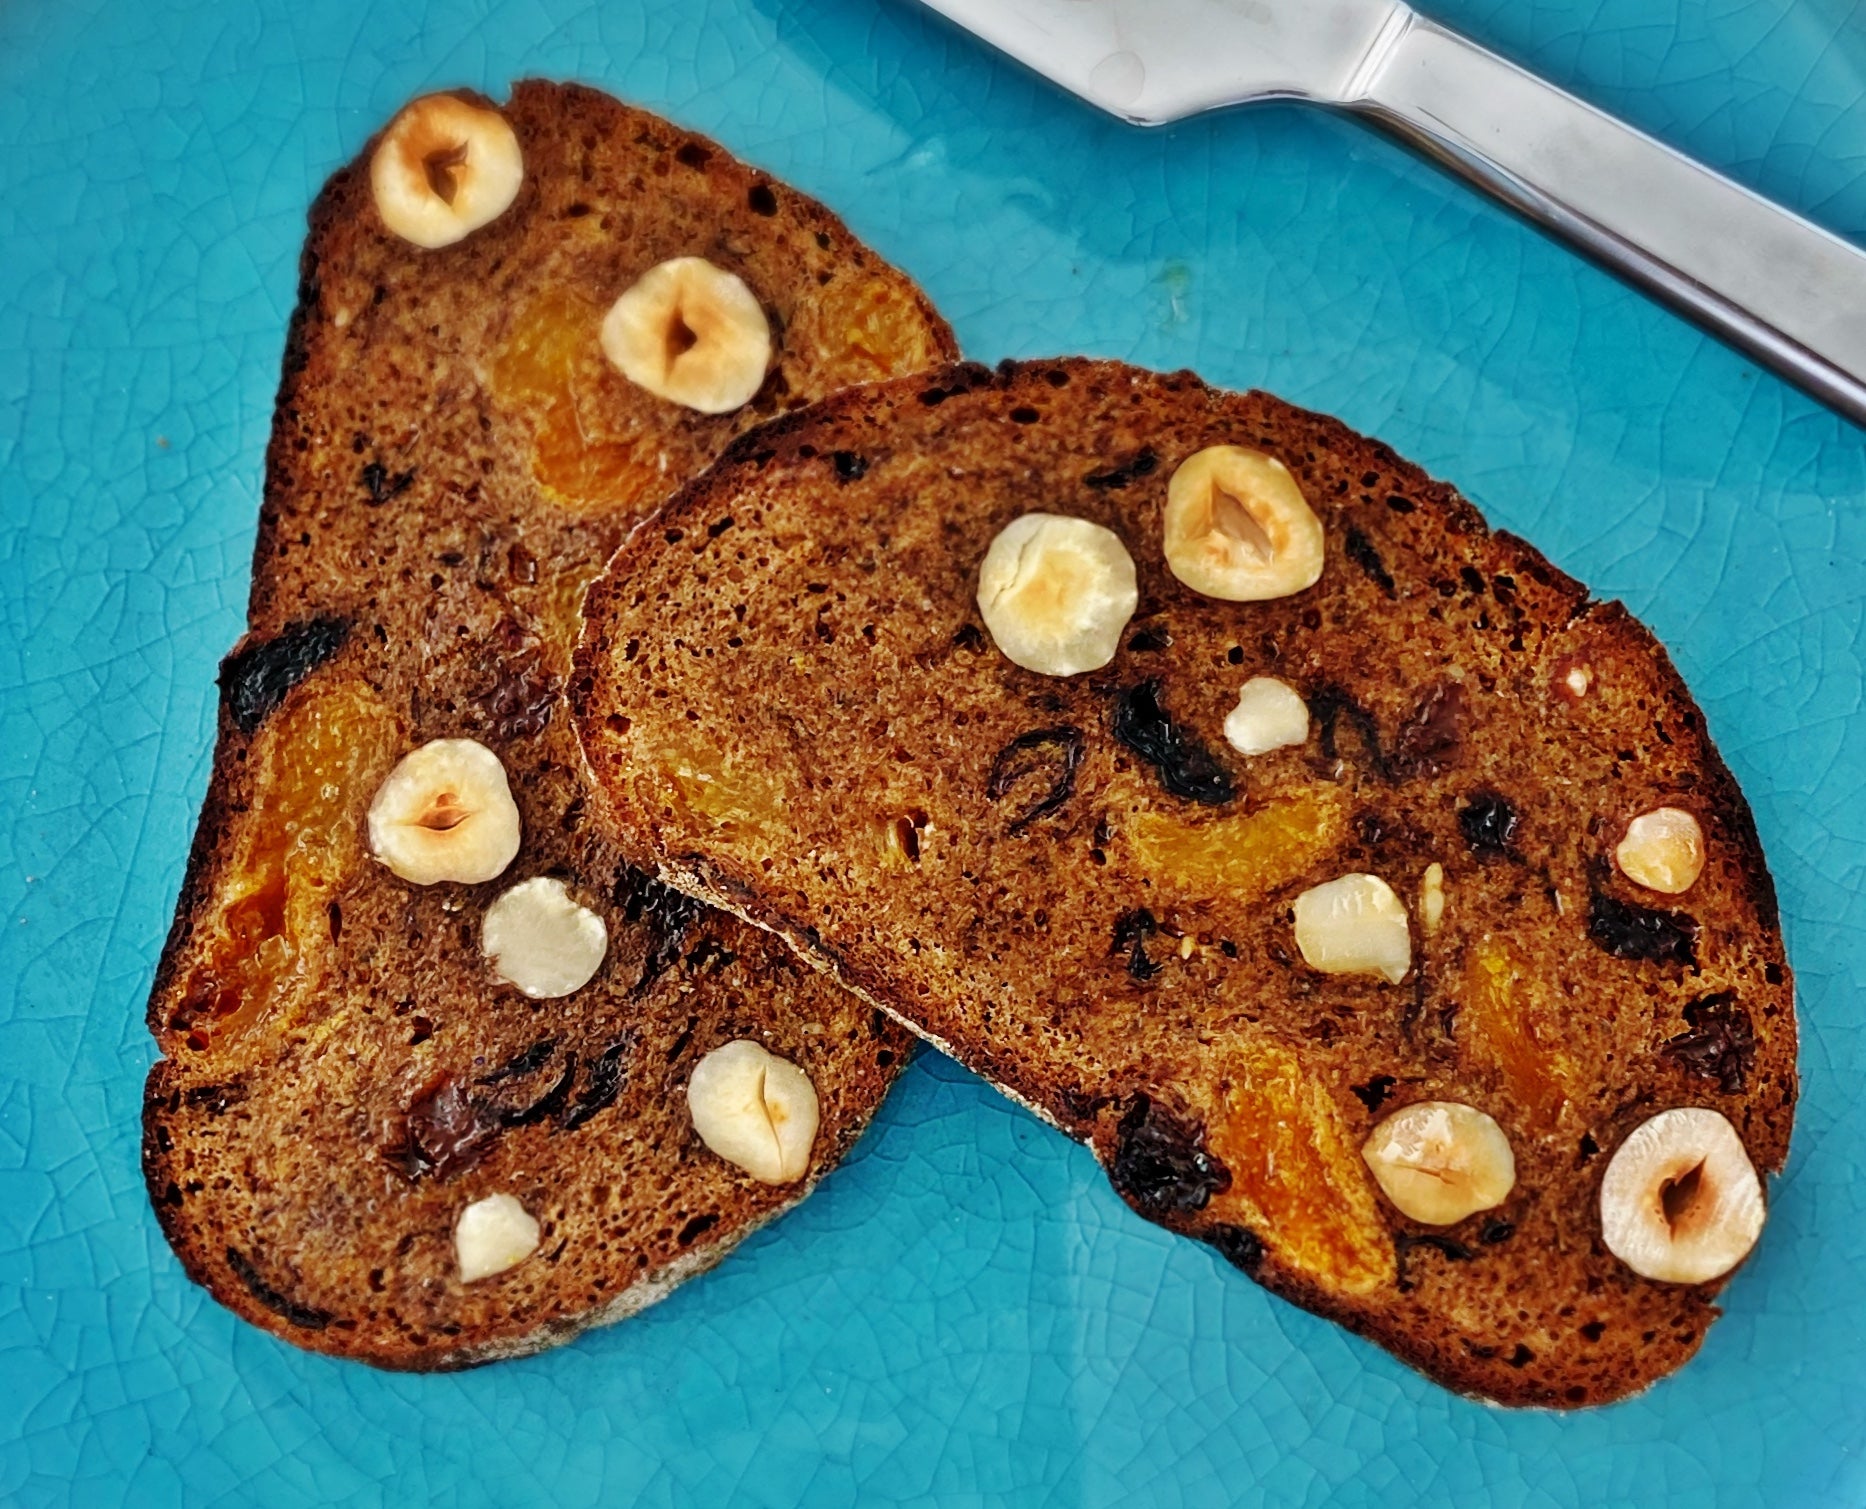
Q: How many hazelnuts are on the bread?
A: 13